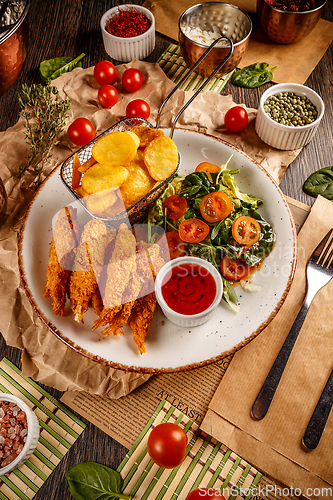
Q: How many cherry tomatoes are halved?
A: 7